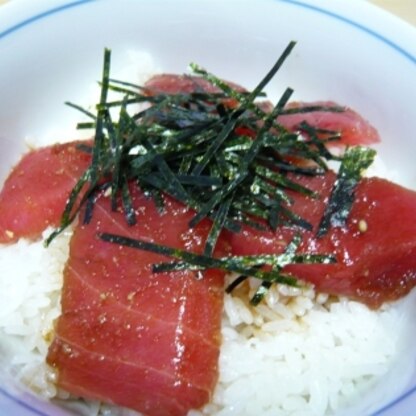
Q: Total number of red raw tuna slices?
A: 5